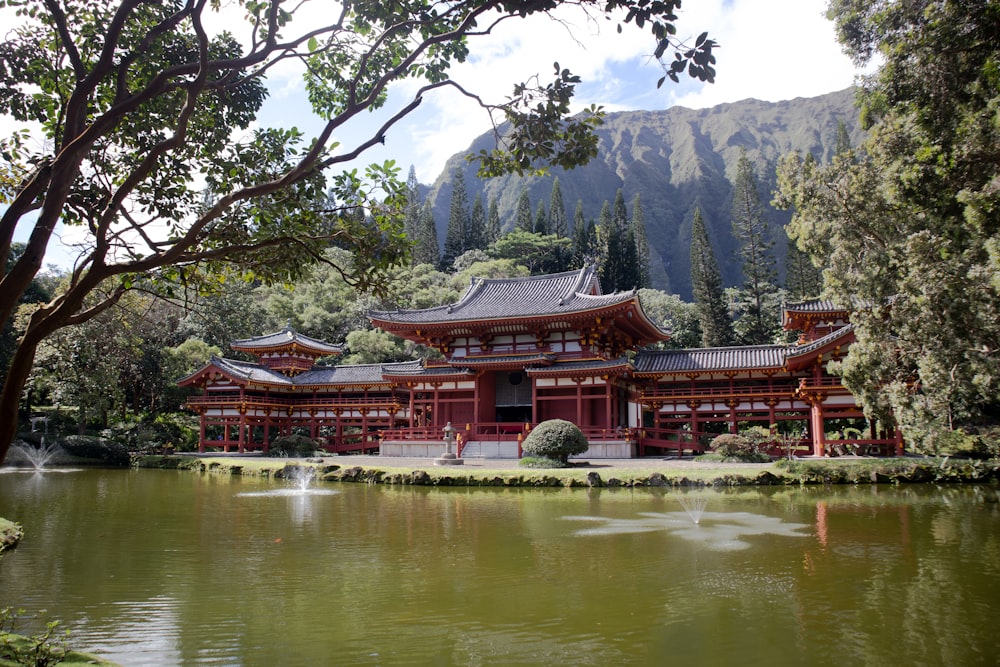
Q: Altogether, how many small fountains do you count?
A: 3